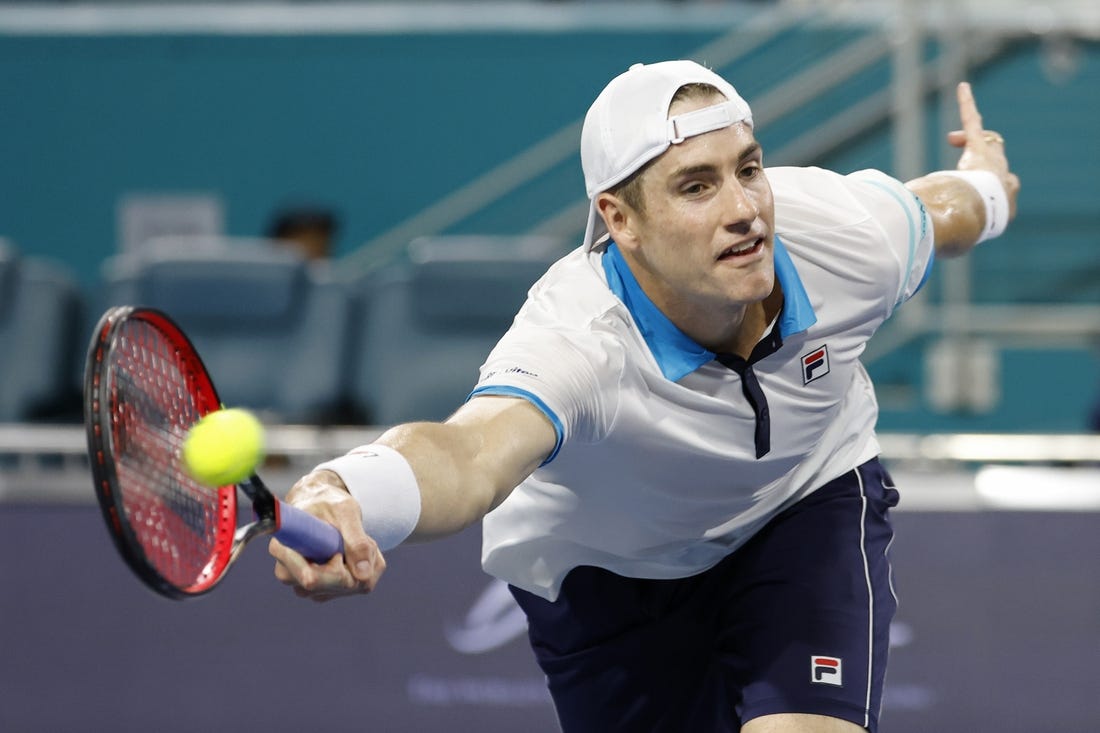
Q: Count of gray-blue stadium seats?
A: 3